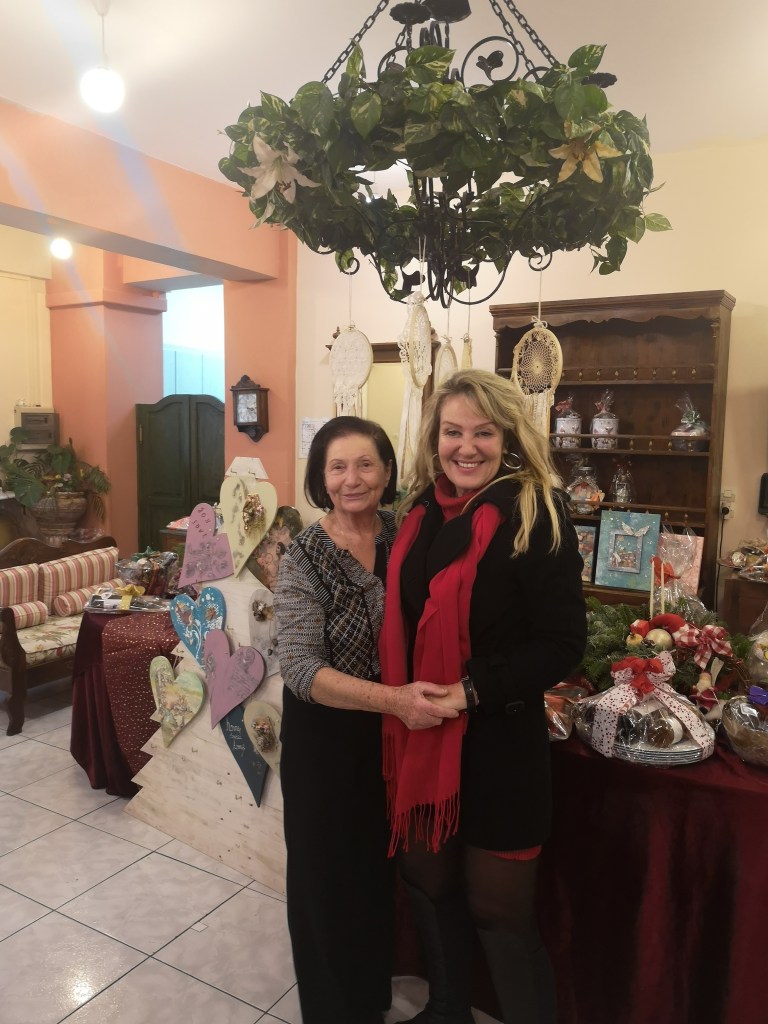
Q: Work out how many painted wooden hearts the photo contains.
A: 9